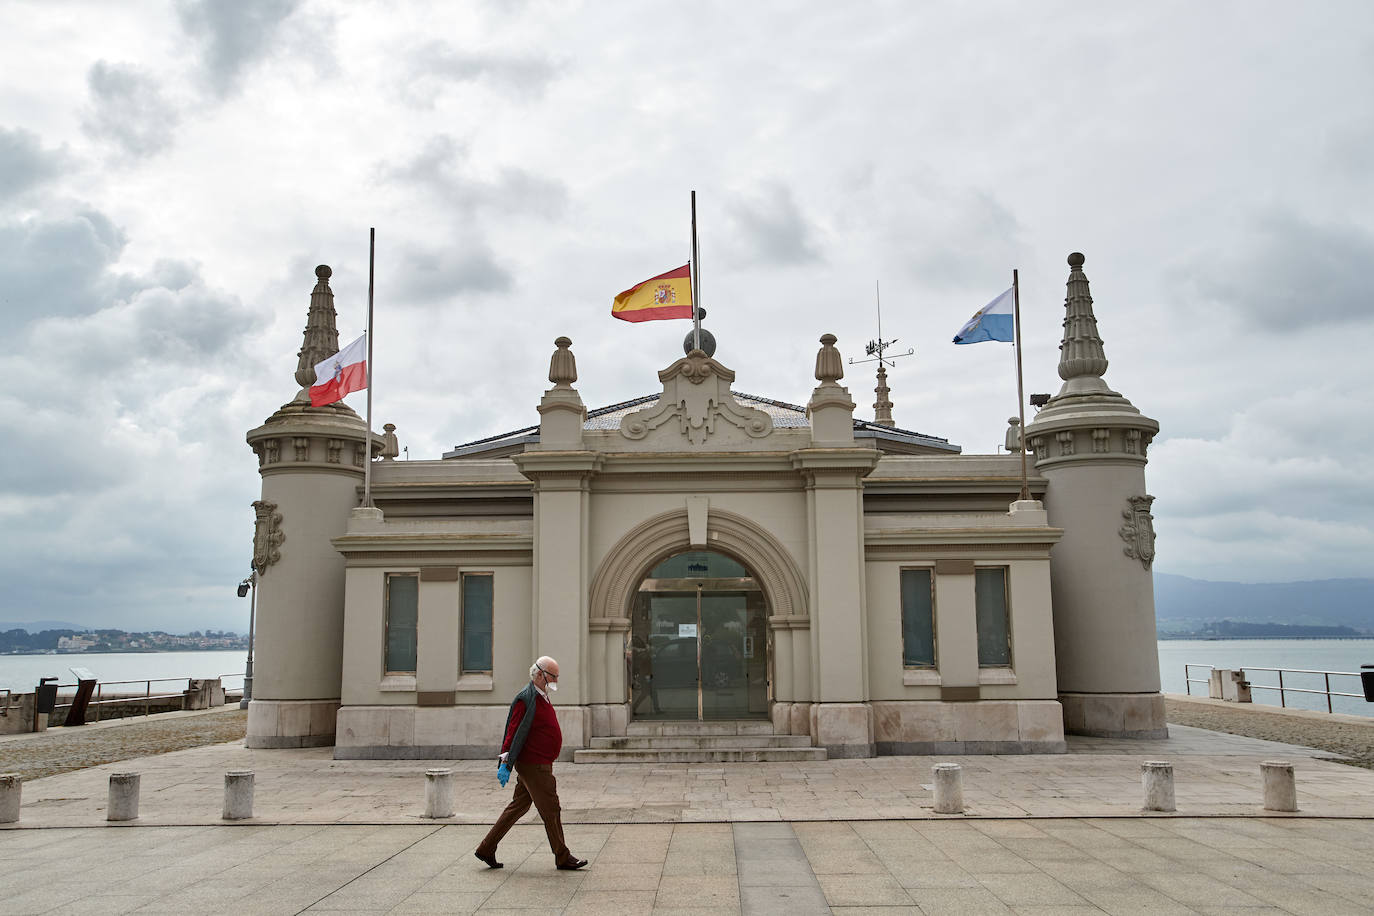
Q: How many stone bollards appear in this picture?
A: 7